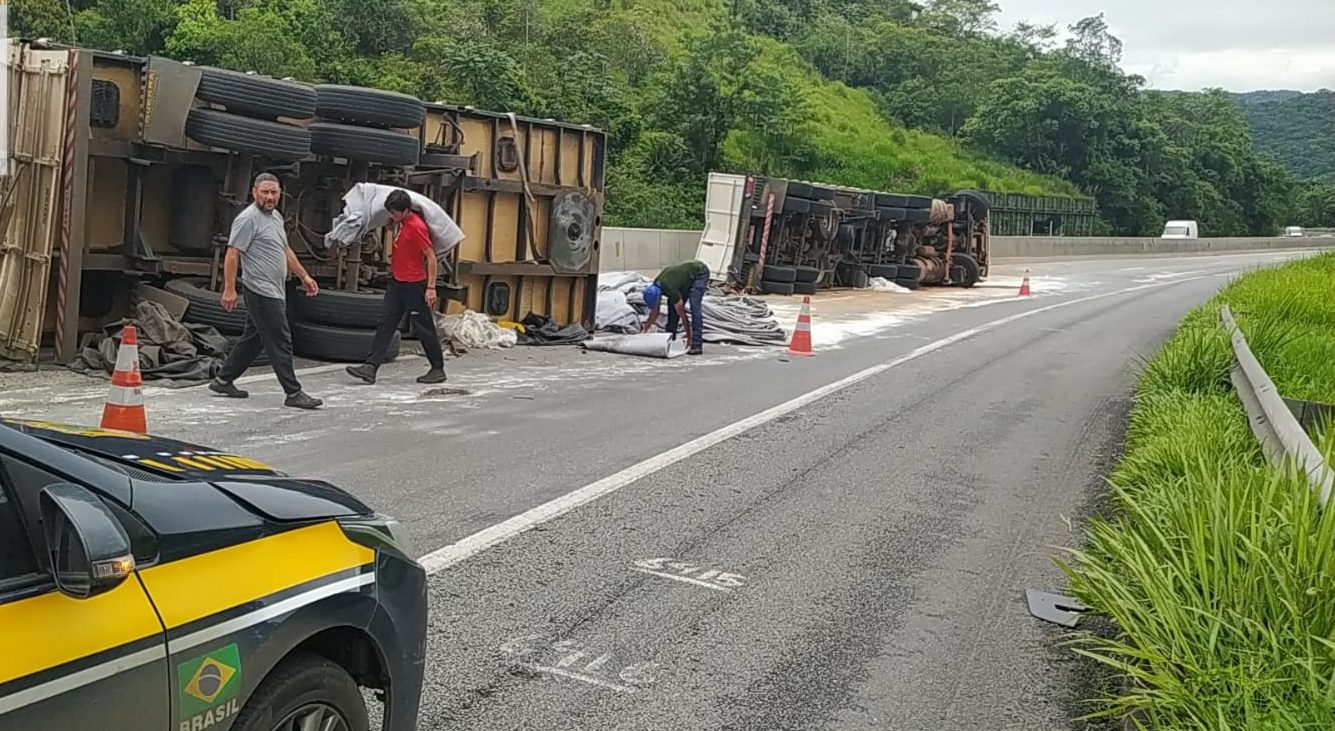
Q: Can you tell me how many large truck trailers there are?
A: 2